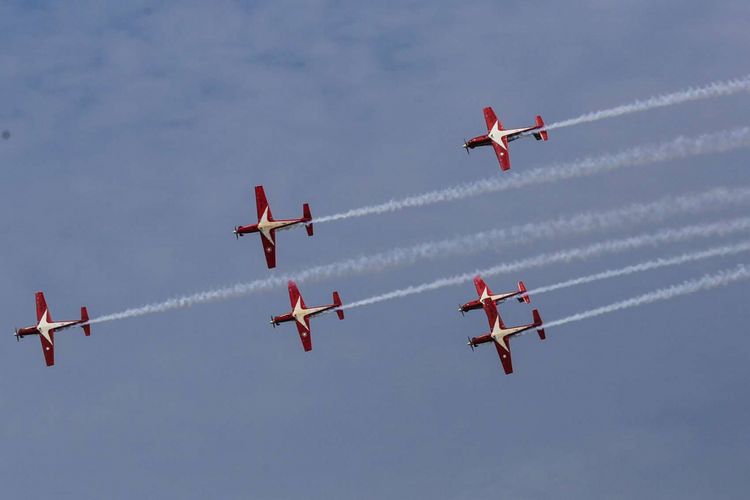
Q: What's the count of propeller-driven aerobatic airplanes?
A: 6